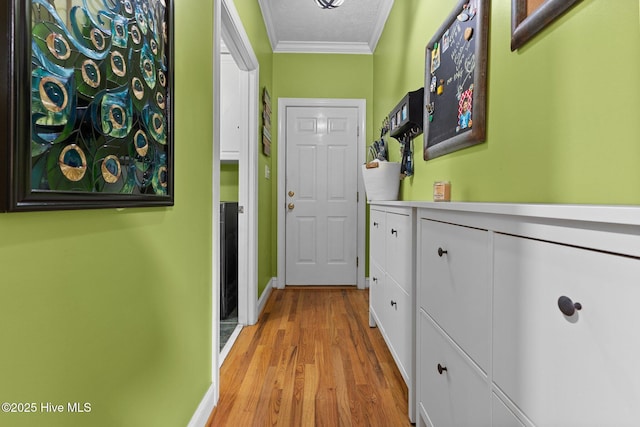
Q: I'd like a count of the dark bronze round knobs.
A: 7